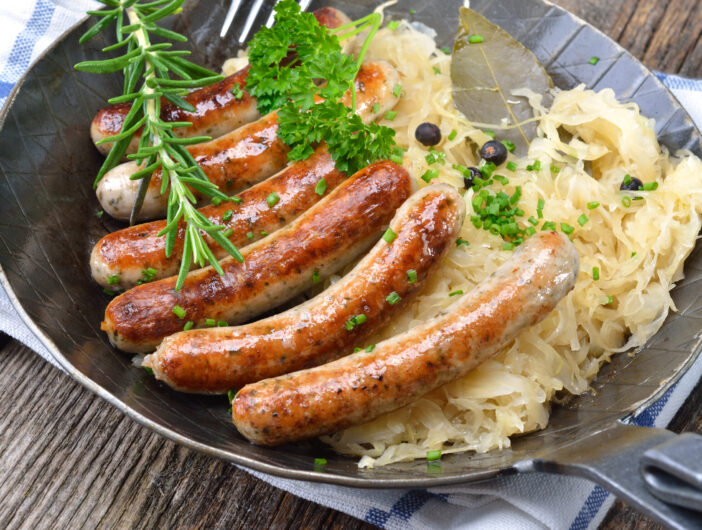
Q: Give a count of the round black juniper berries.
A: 4